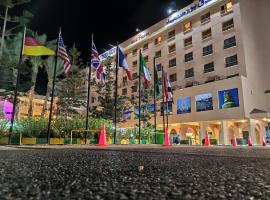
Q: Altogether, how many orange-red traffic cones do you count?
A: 6